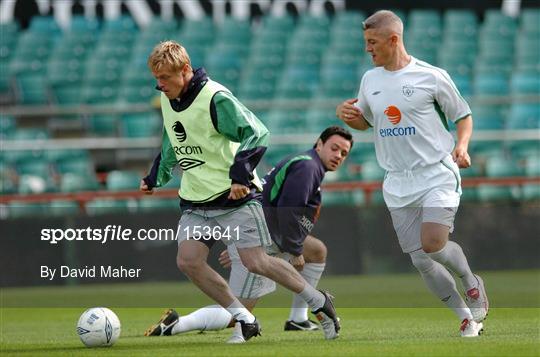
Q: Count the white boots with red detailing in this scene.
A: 2